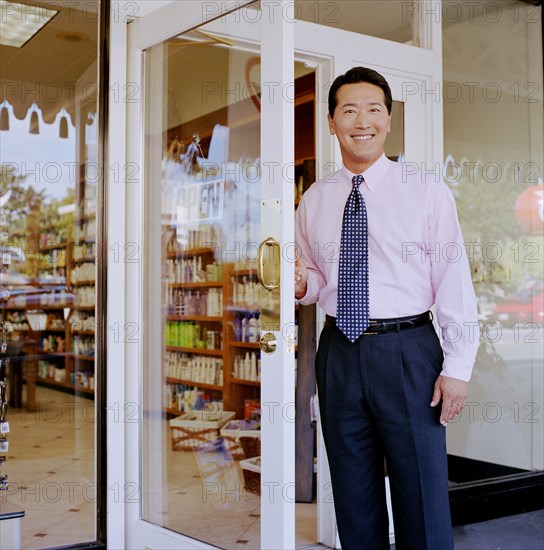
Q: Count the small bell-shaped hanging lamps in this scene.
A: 3